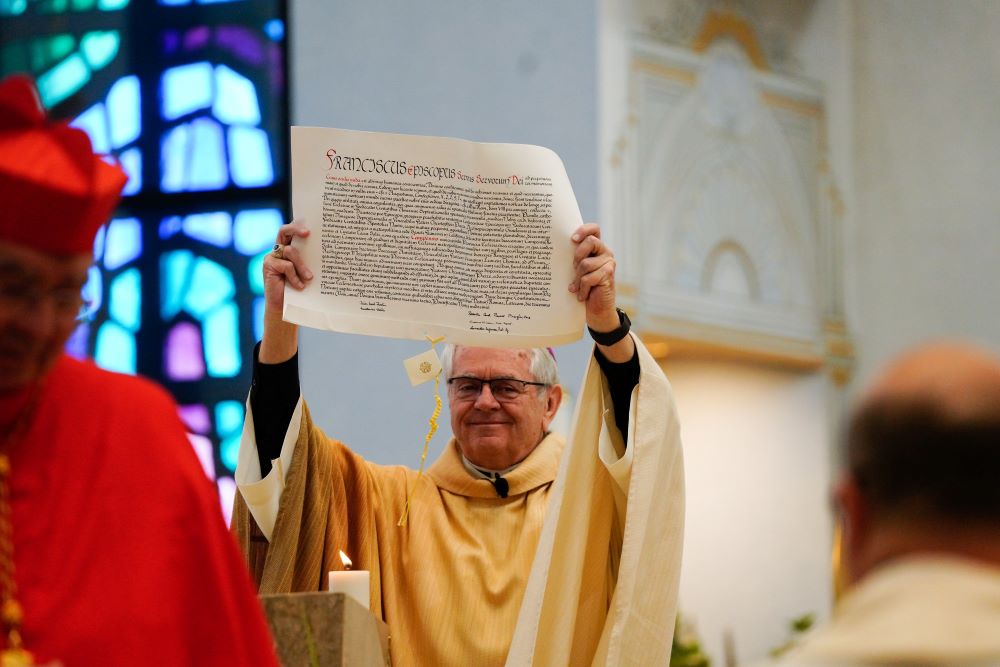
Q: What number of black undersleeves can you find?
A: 2